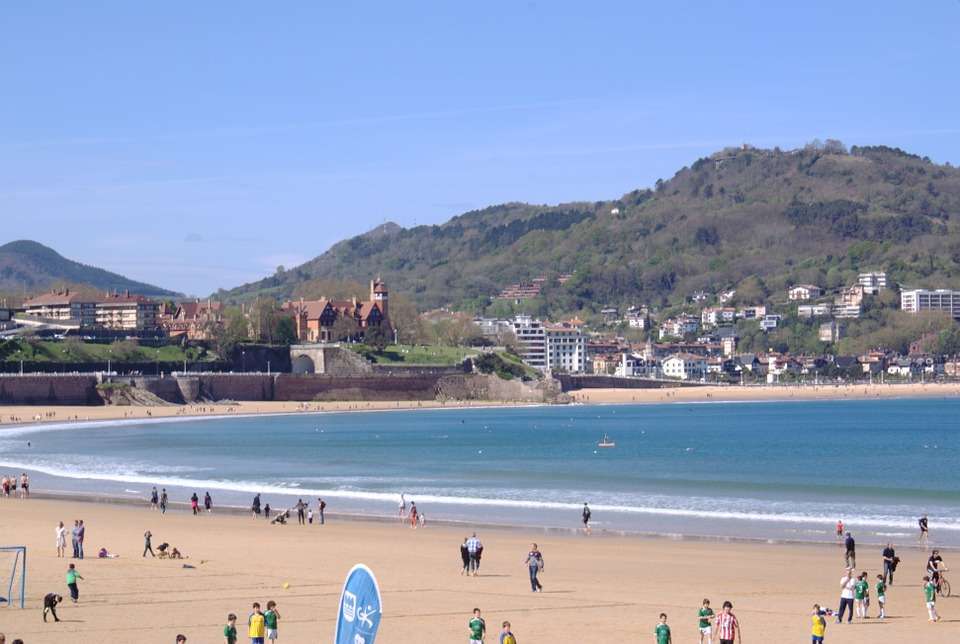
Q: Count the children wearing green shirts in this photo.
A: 10